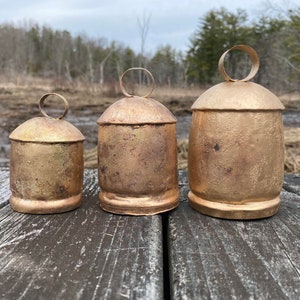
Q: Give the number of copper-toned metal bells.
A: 3